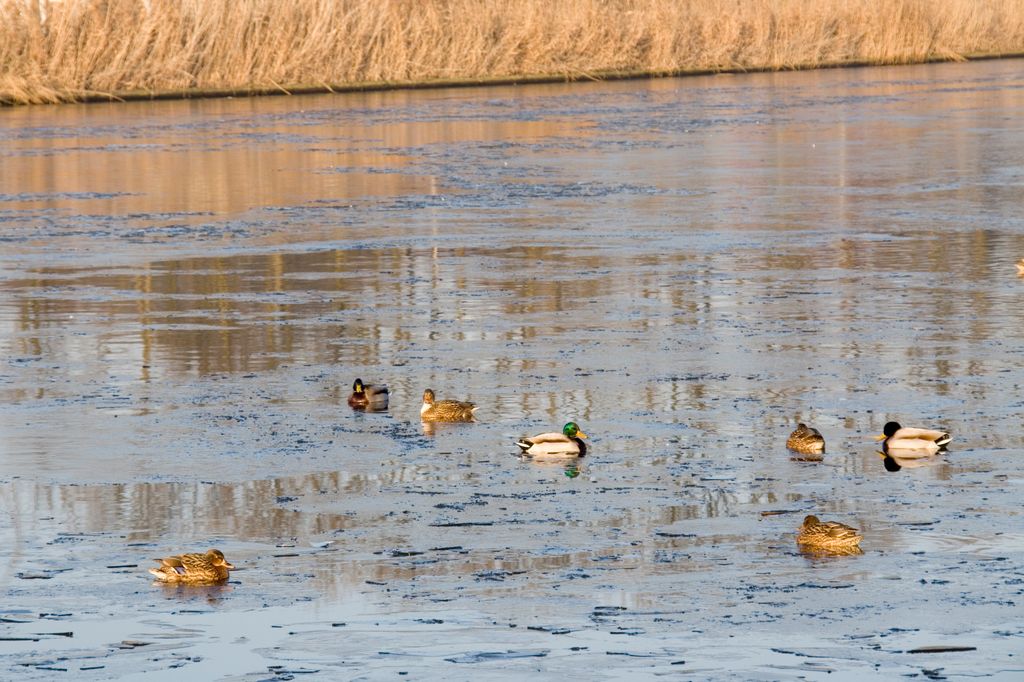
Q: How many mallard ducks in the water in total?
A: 7